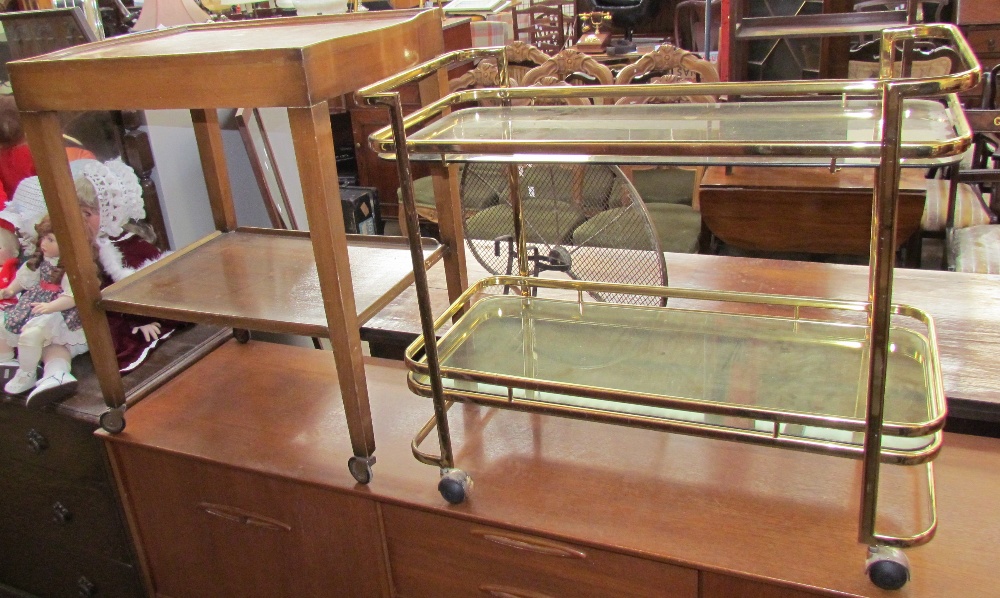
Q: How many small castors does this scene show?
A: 5